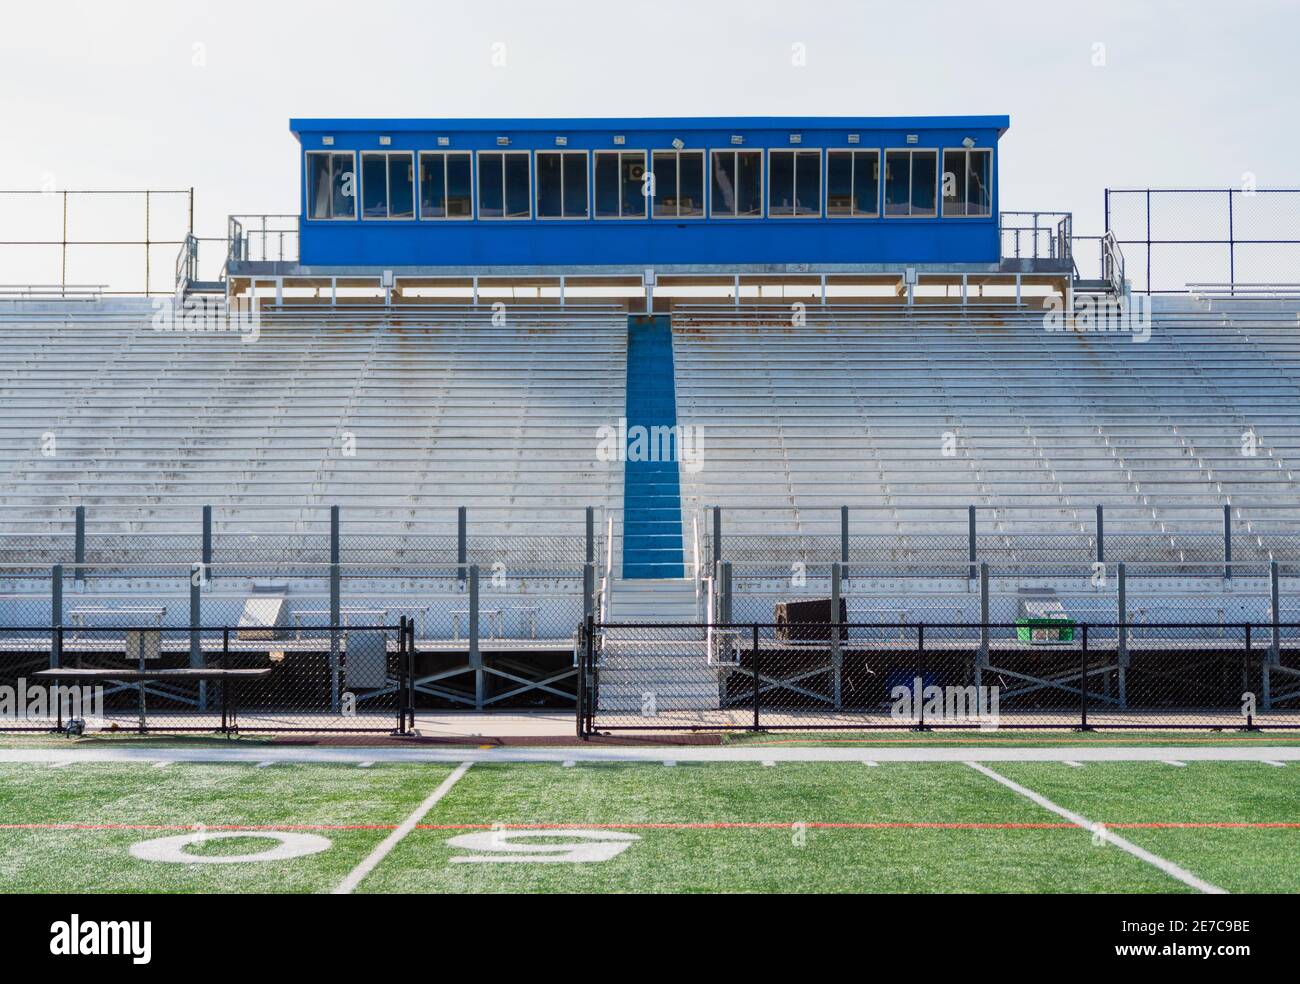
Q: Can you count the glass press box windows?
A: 12